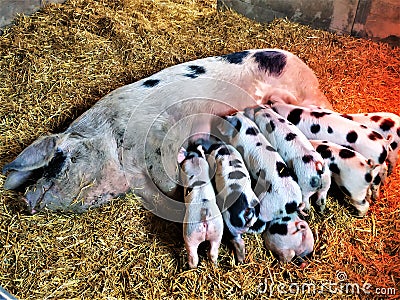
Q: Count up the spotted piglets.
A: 8